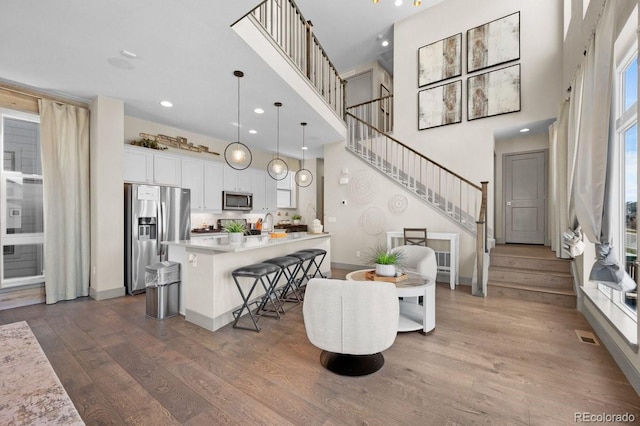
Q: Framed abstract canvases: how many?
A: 4